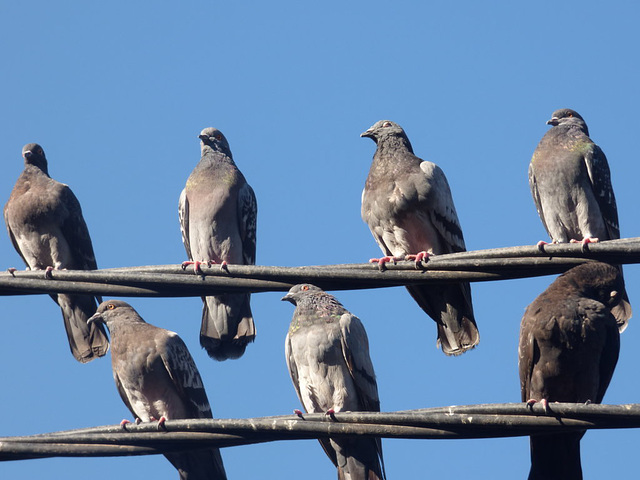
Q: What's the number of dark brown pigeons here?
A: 1